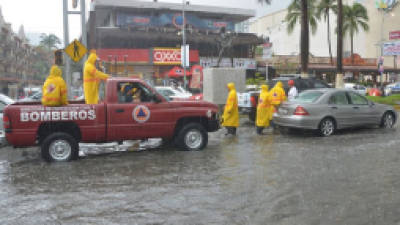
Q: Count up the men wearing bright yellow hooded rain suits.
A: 5